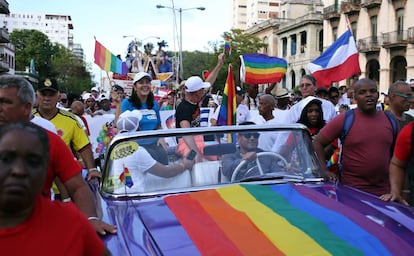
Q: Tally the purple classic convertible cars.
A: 1